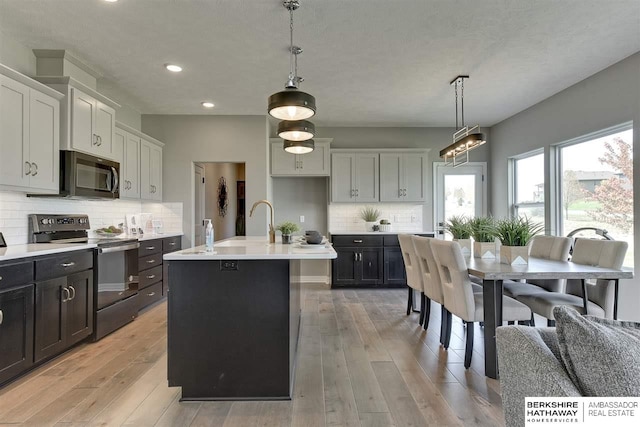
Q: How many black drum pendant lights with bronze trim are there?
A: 3